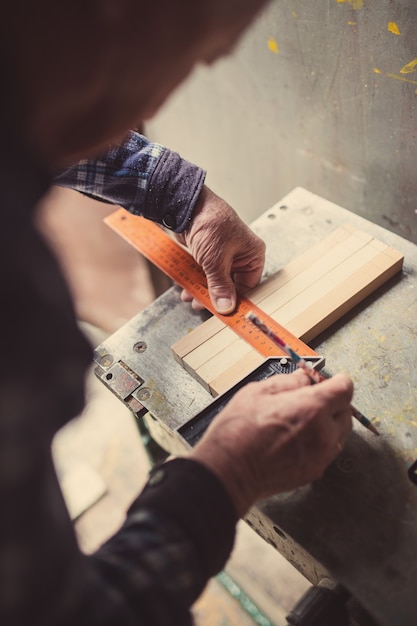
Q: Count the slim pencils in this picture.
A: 1